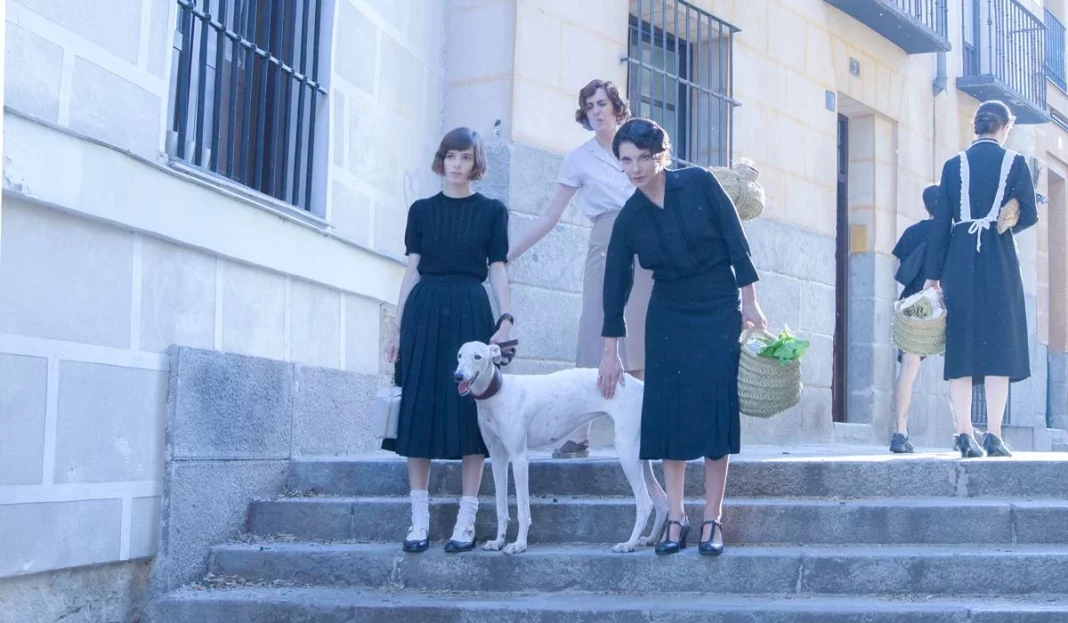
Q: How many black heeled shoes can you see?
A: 4